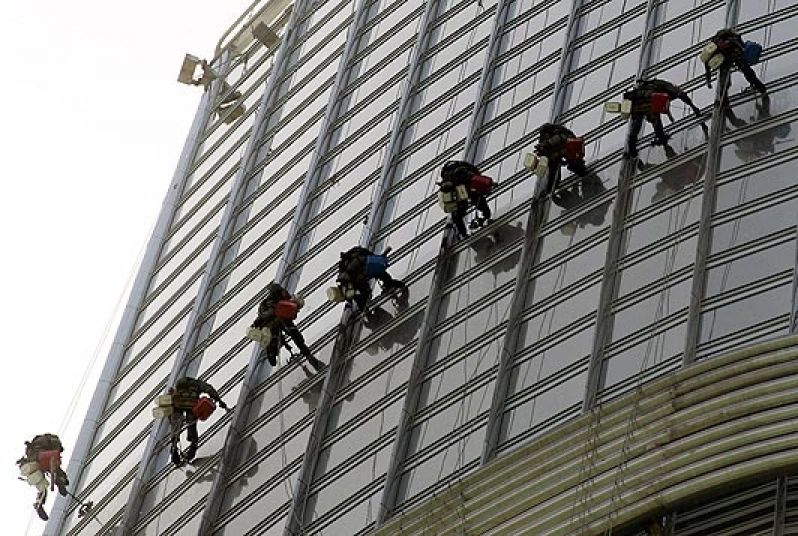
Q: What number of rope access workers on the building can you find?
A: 8